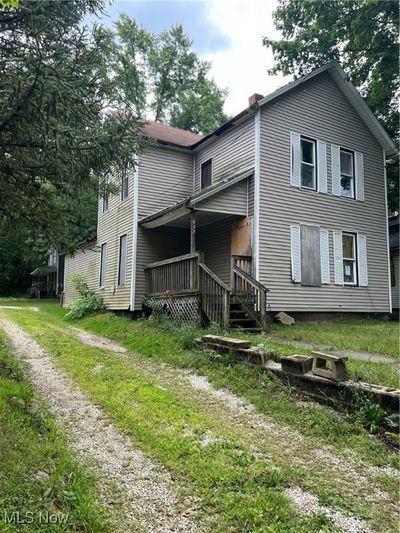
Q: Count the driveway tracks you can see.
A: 2